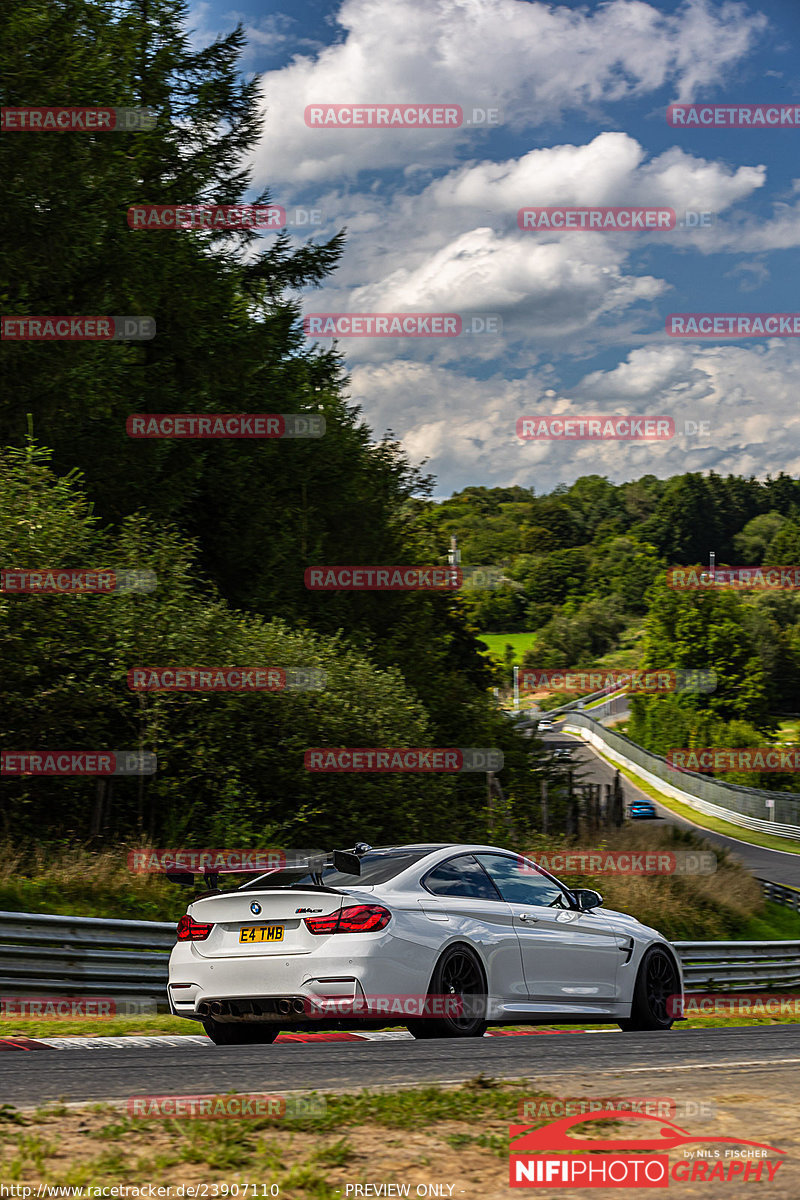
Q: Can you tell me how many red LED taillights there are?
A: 2